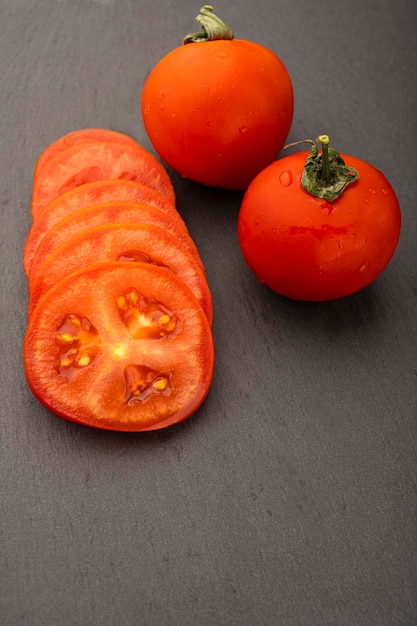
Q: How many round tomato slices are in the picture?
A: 6